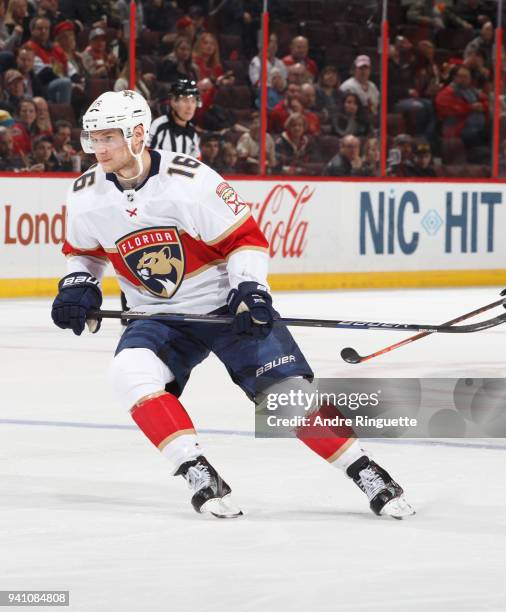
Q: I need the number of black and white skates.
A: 2